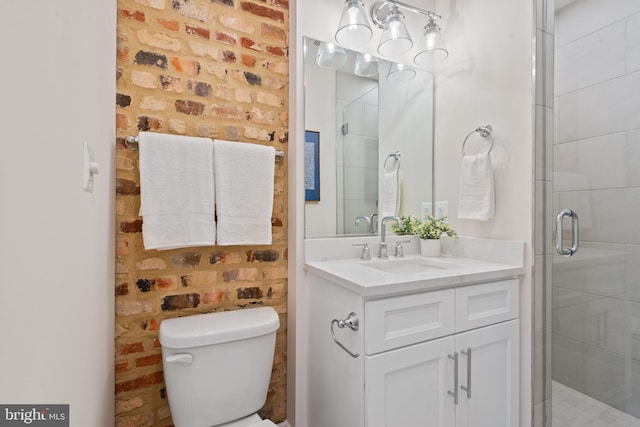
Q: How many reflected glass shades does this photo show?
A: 3